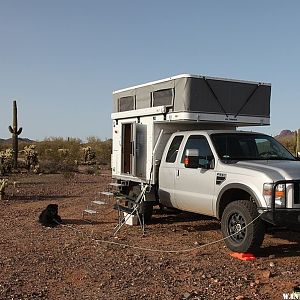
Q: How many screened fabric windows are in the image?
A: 2